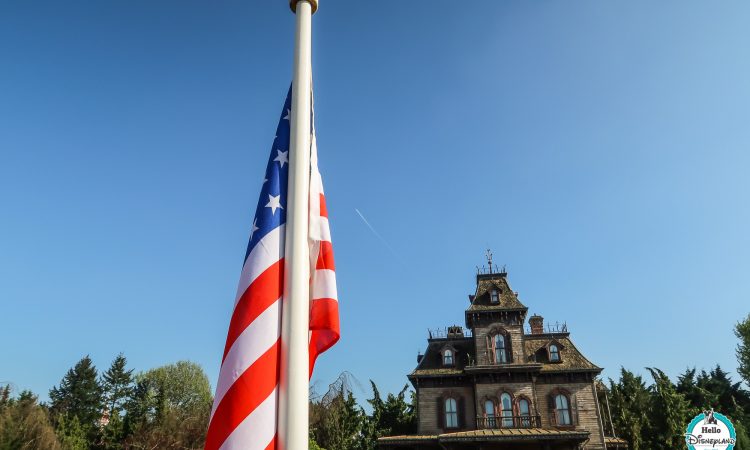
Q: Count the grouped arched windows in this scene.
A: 3